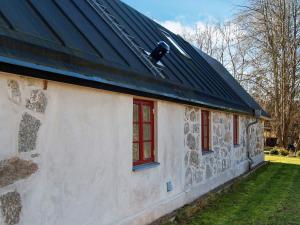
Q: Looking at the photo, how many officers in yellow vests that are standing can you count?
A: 0